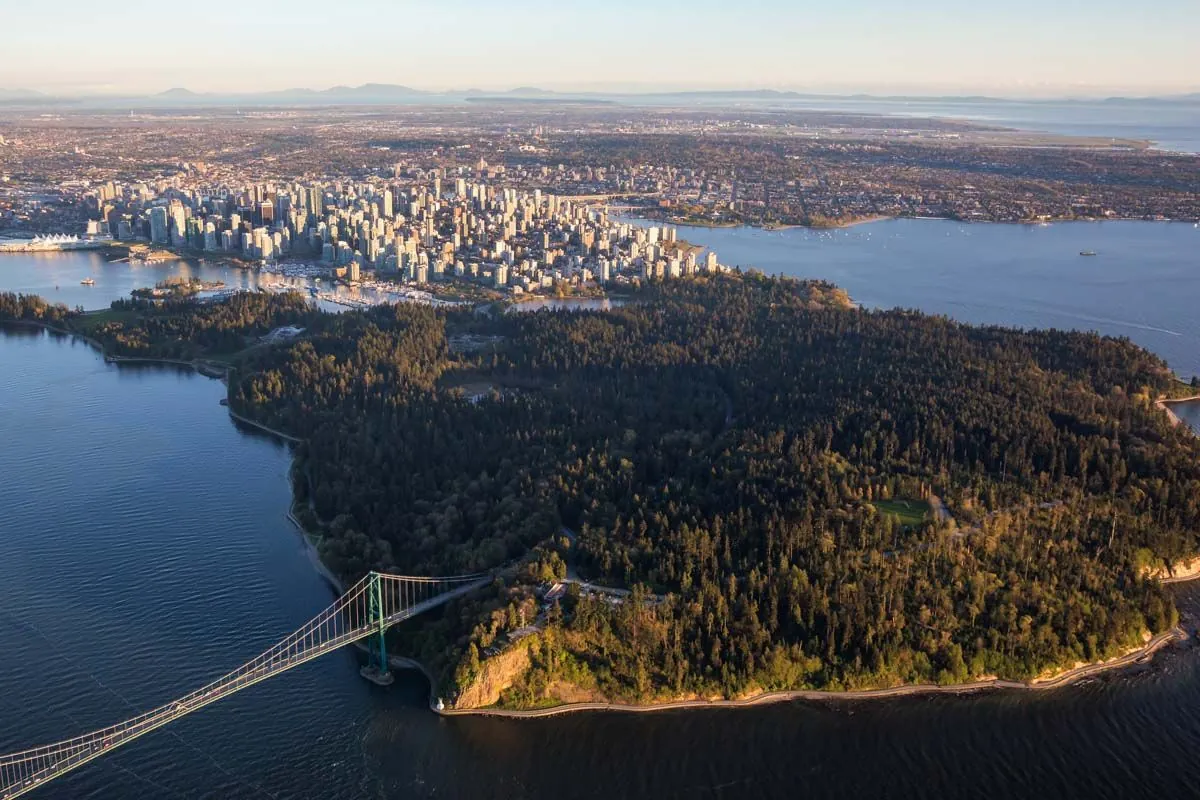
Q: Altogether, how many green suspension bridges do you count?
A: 1